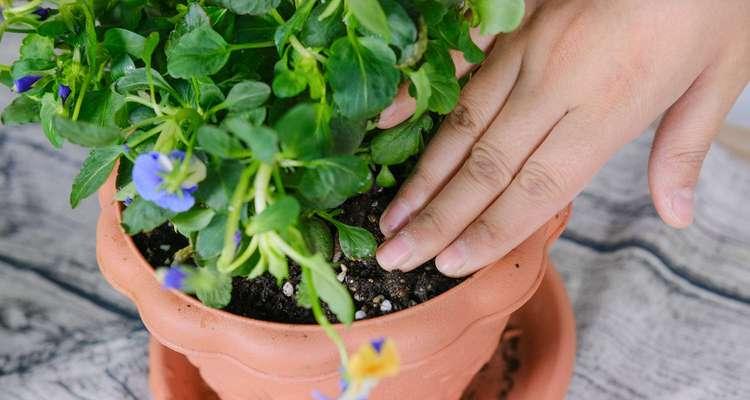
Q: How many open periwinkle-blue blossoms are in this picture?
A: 1